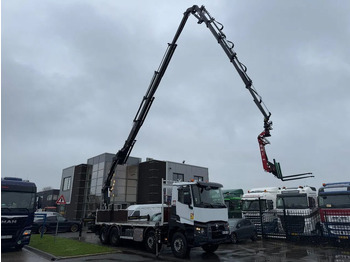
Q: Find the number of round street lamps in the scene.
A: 0